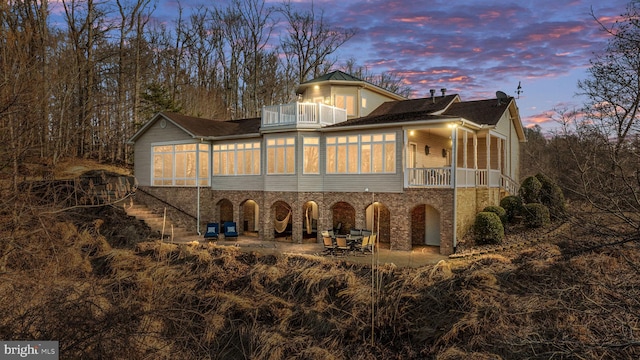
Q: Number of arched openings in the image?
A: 7